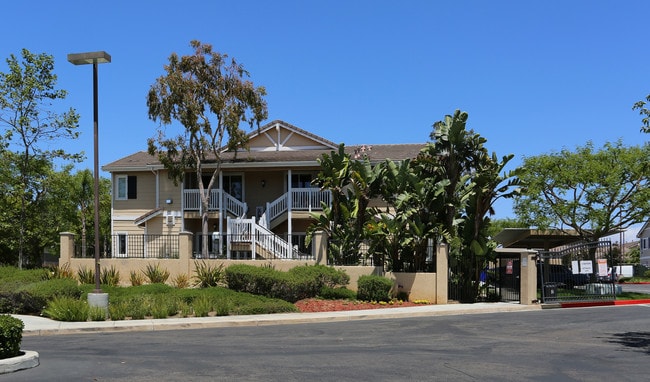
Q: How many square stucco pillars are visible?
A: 5